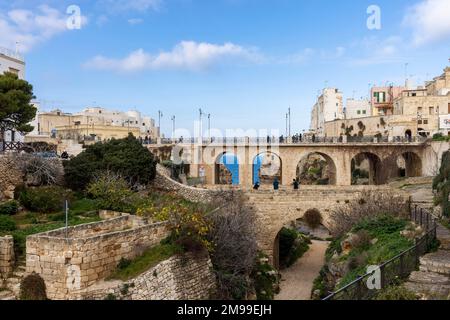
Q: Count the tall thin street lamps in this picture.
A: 6